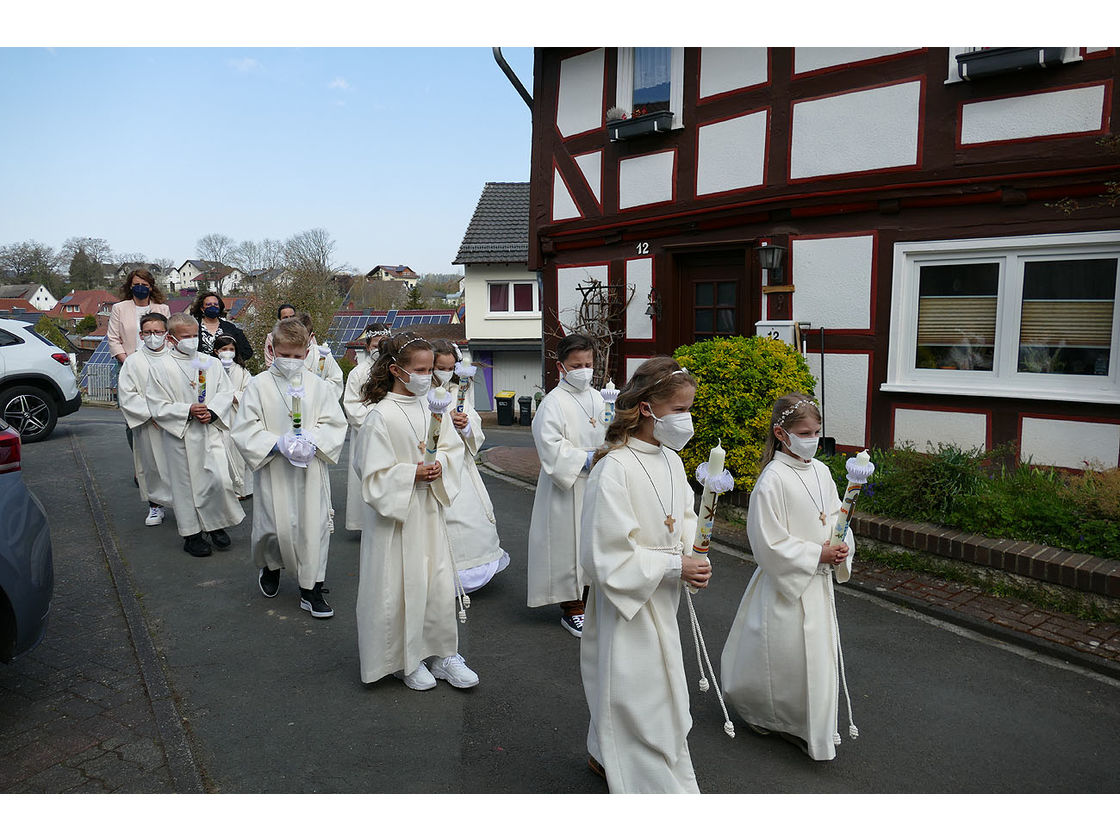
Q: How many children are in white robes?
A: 11